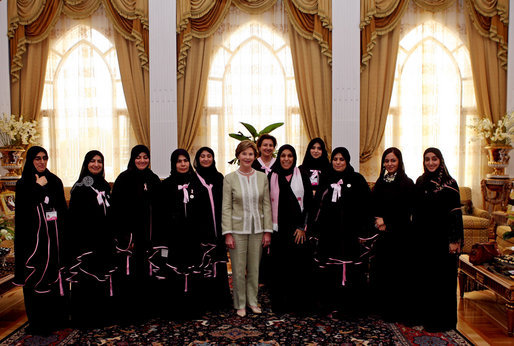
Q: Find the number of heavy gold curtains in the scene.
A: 6